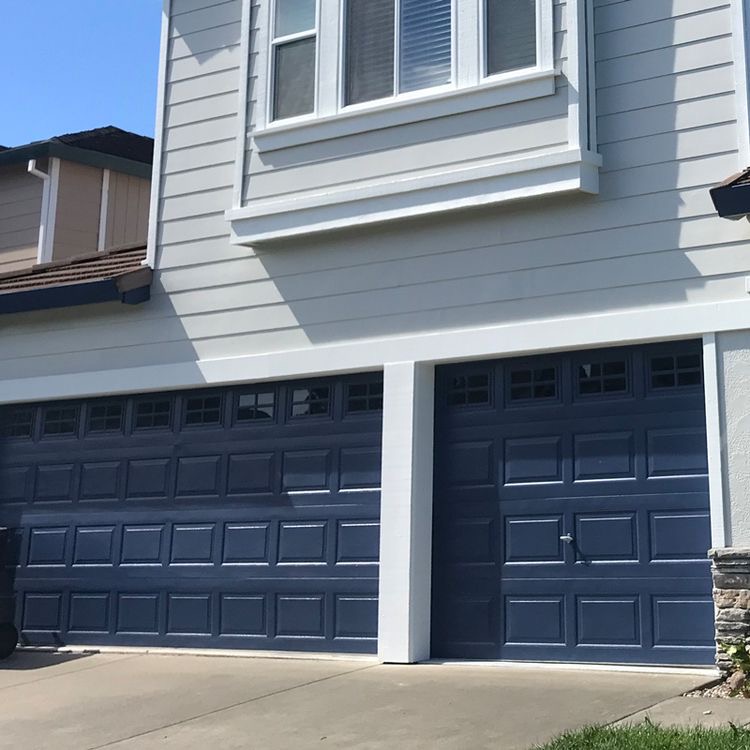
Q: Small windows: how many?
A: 12